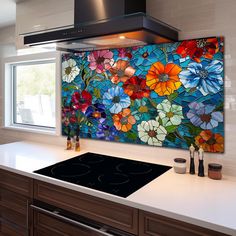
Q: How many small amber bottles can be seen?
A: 2